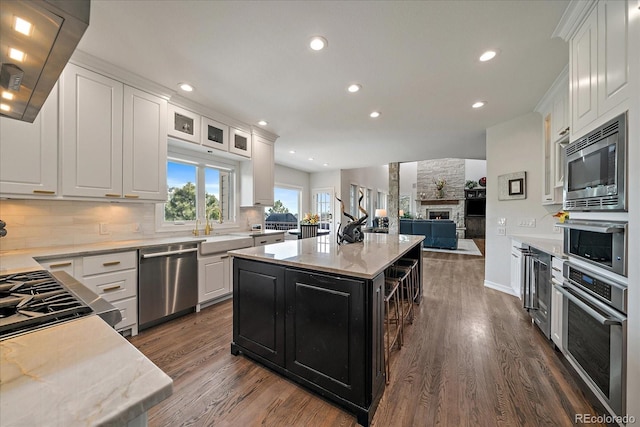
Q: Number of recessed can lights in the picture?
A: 10